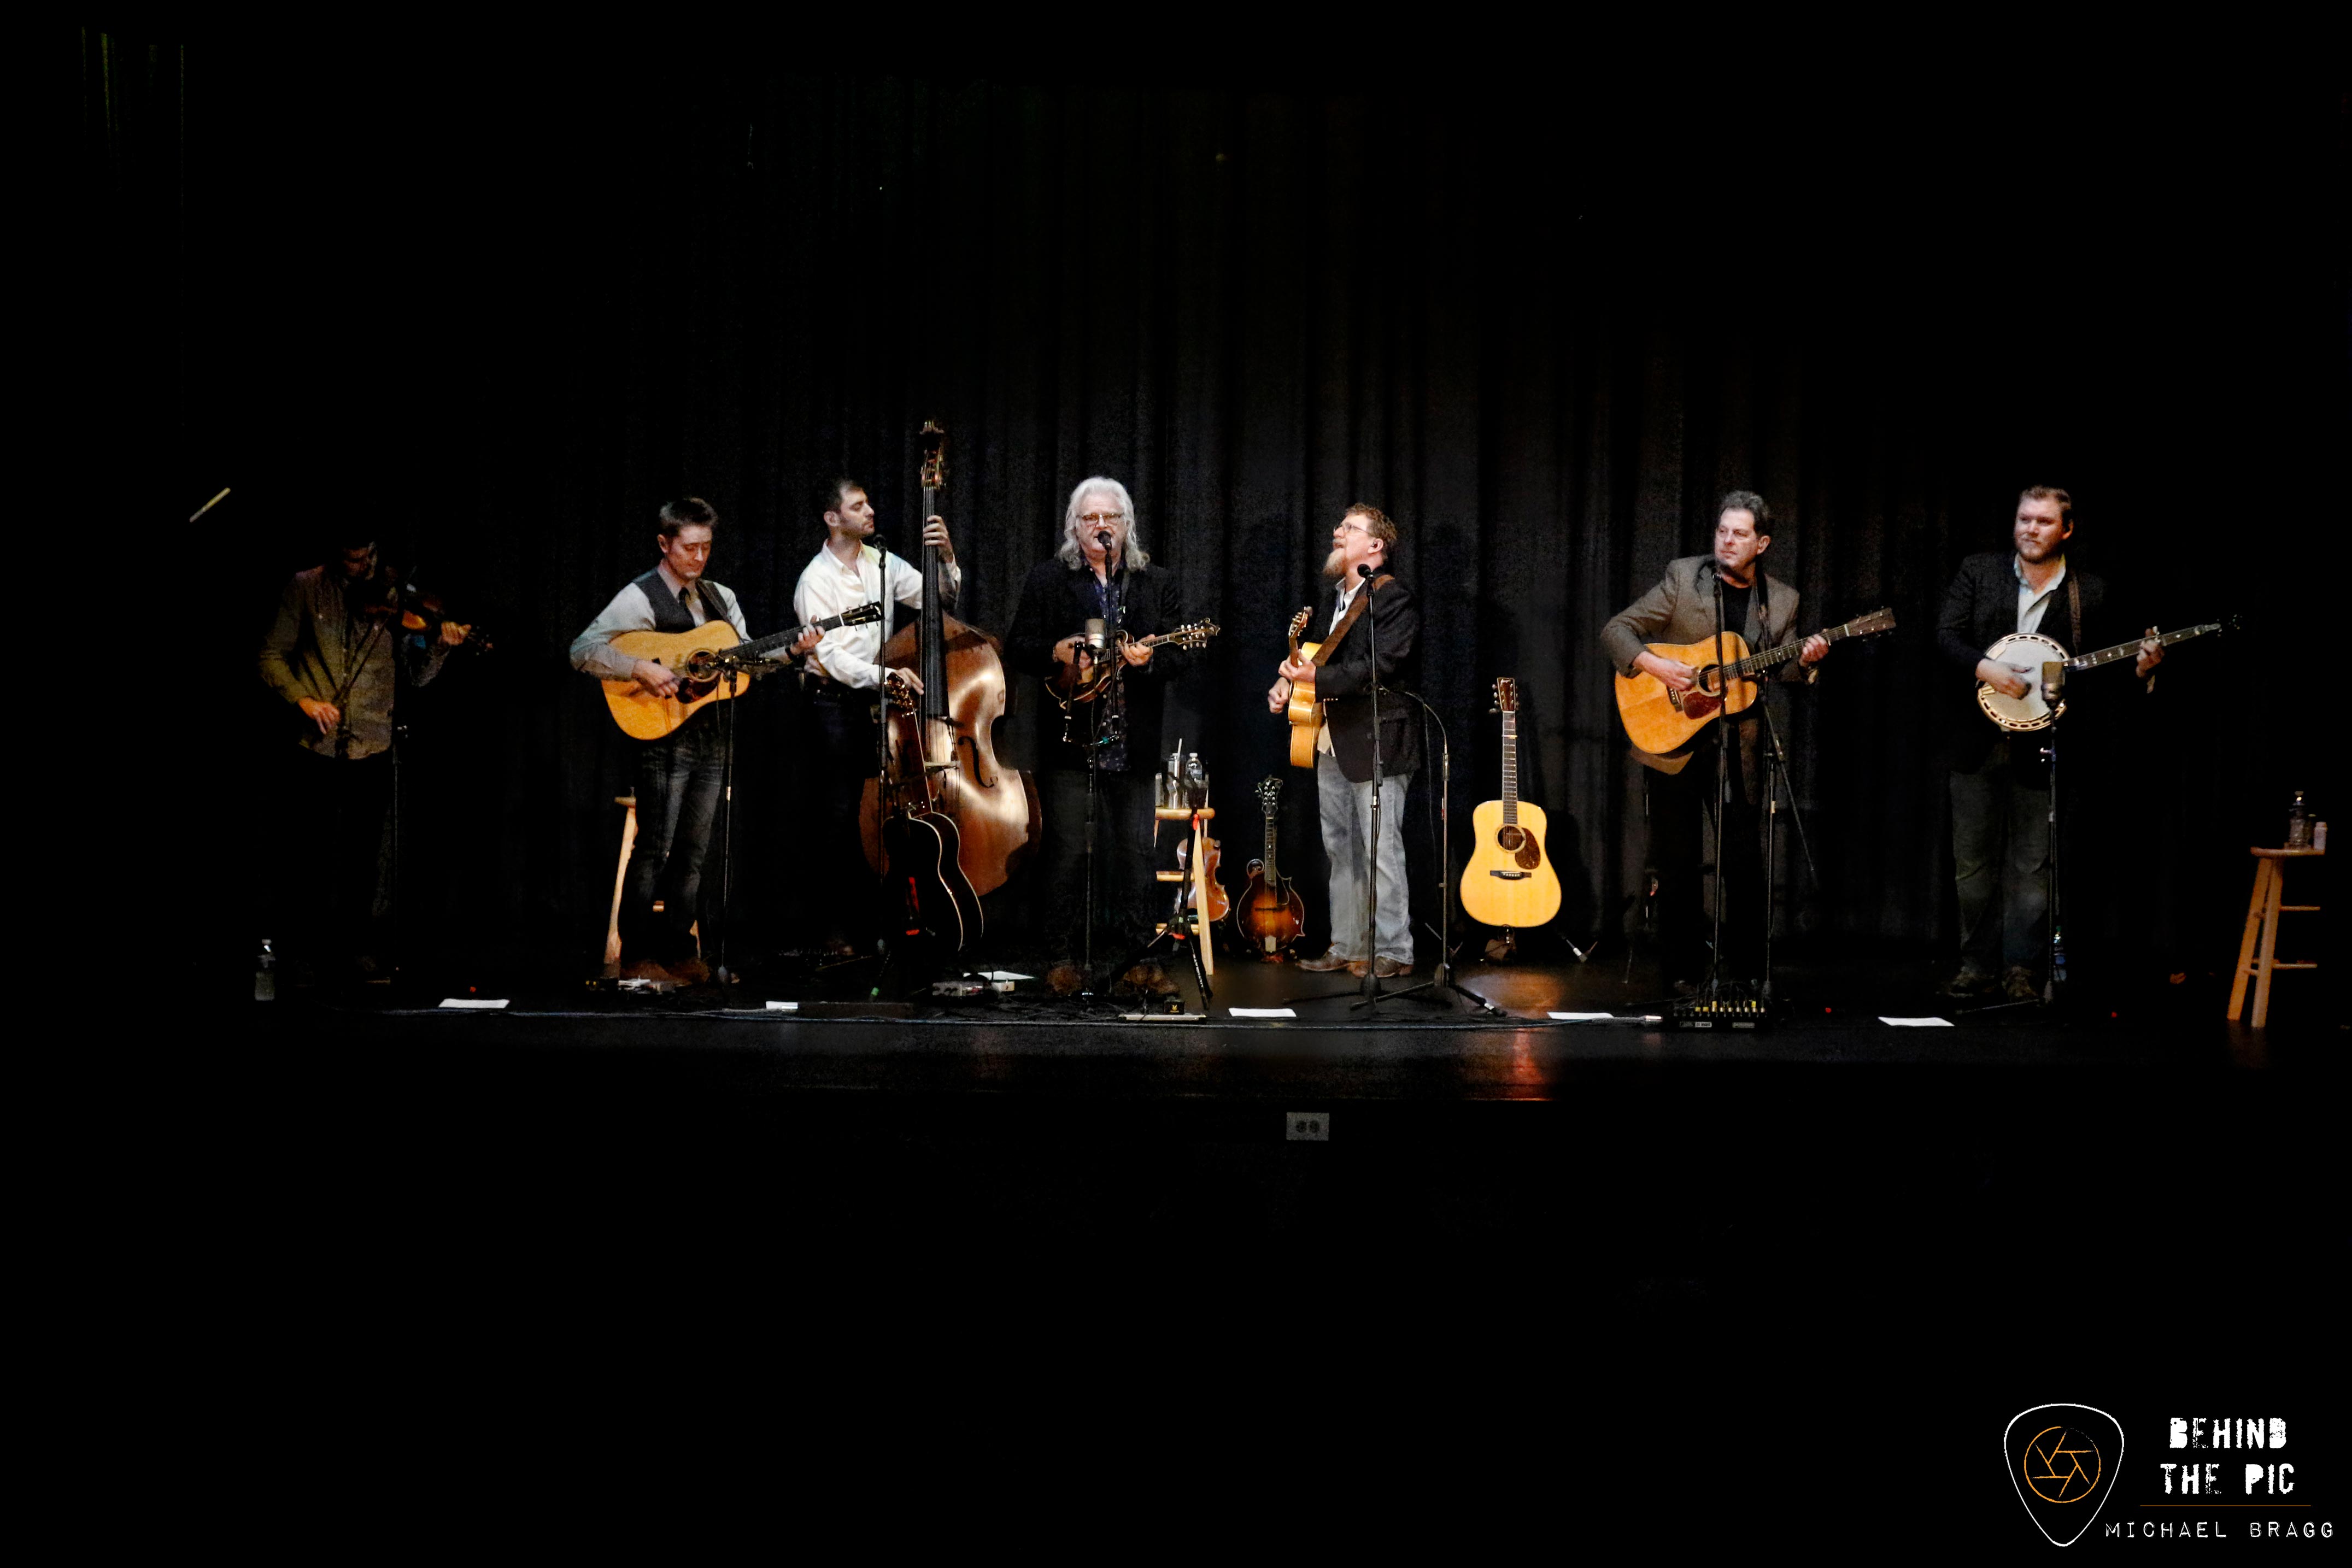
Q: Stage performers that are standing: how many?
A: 7